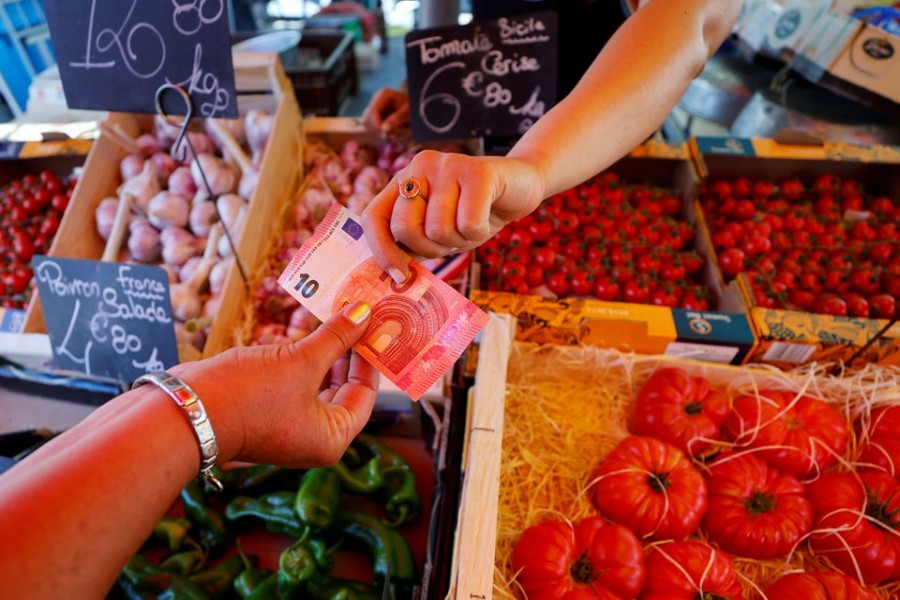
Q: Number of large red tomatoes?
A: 9